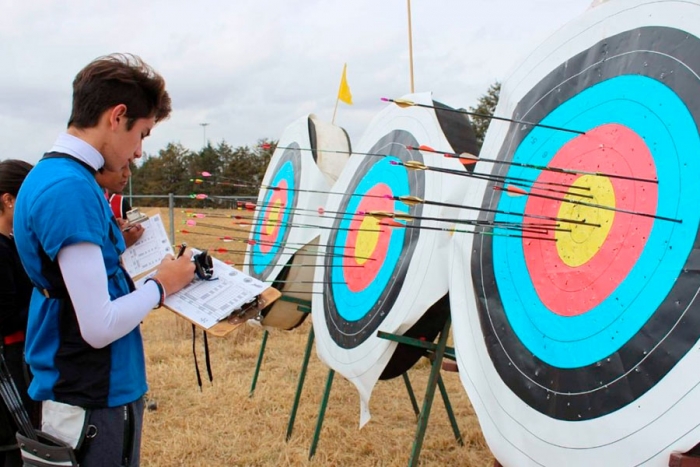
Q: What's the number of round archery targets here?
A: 3